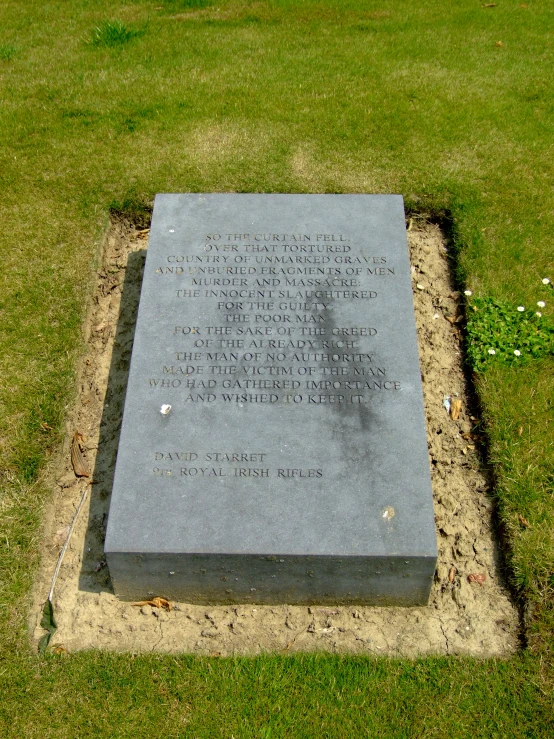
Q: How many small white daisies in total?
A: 7